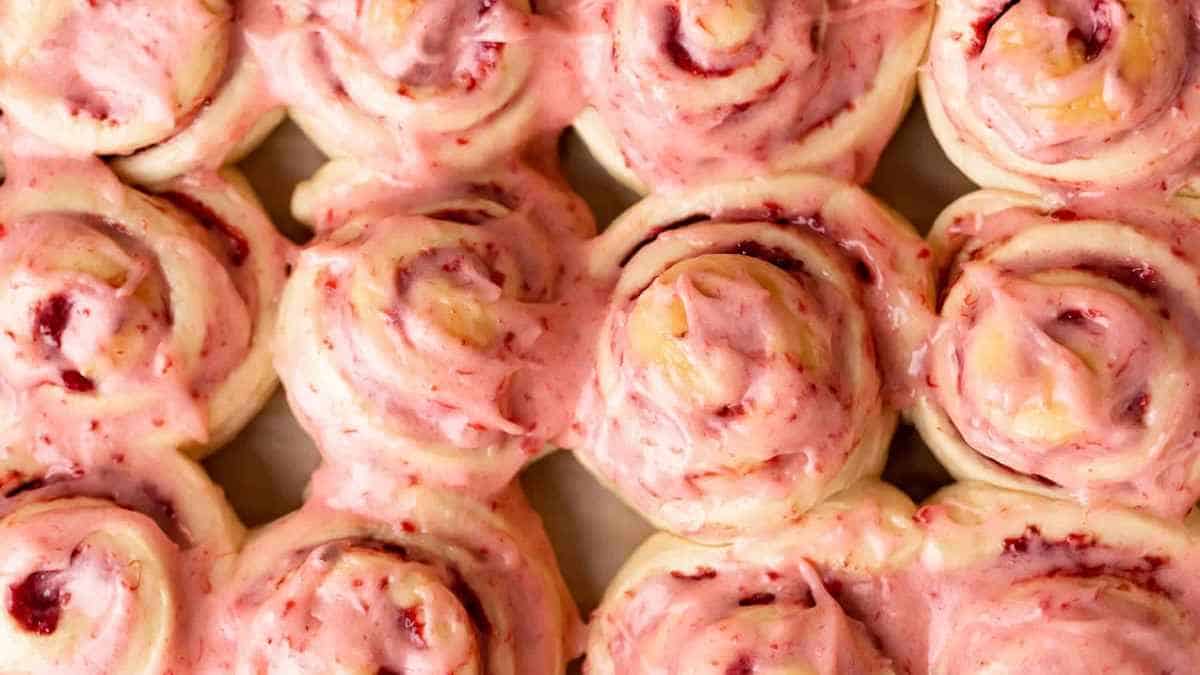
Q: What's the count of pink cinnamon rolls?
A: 12